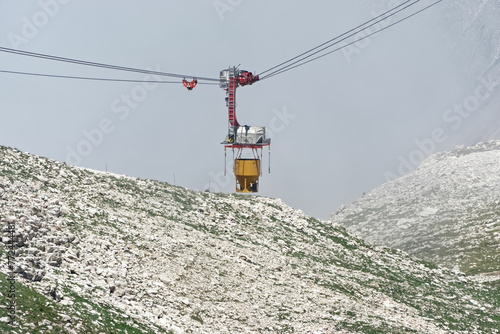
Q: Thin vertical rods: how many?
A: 4